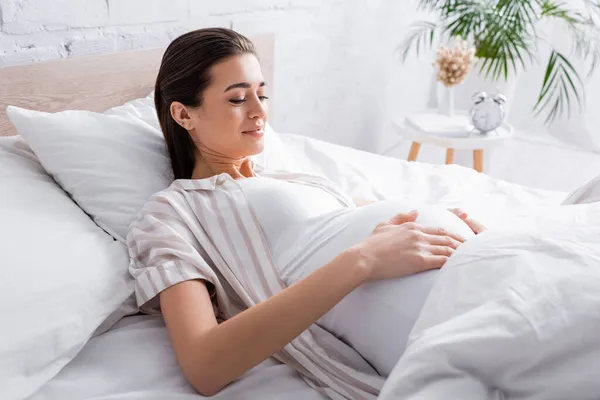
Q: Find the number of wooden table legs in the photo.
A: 3